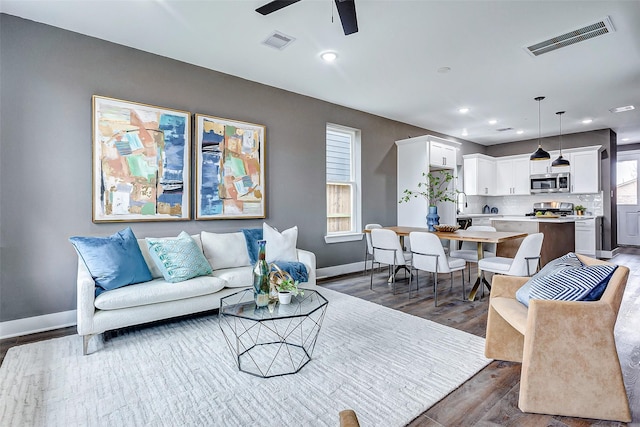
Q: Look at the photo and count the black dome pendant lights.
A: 2